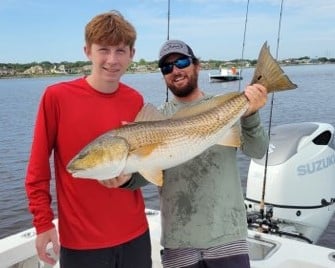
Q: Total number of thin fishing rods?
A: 3